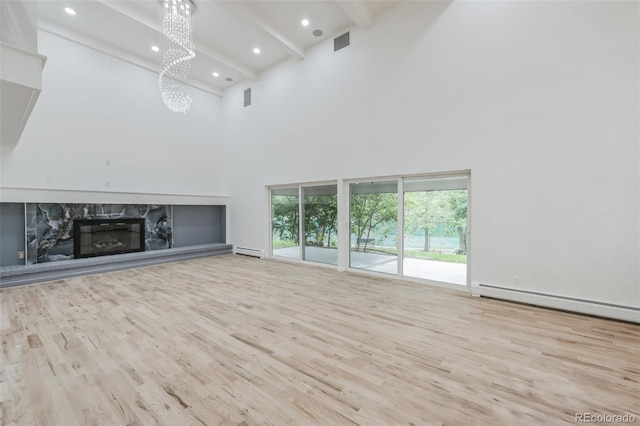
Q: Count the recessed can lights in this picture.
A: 5